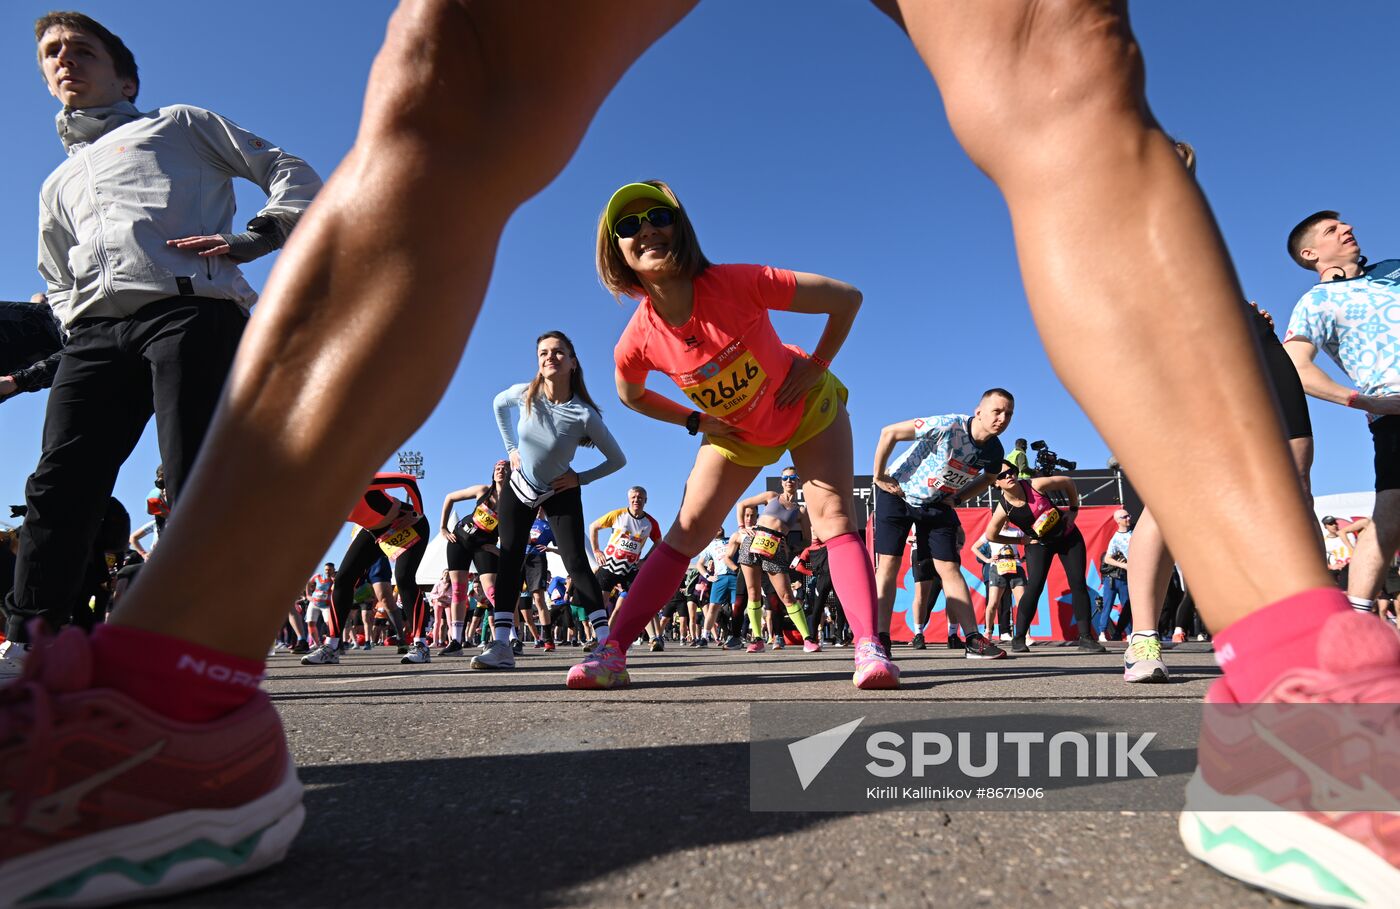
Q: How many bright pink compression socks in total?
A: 2